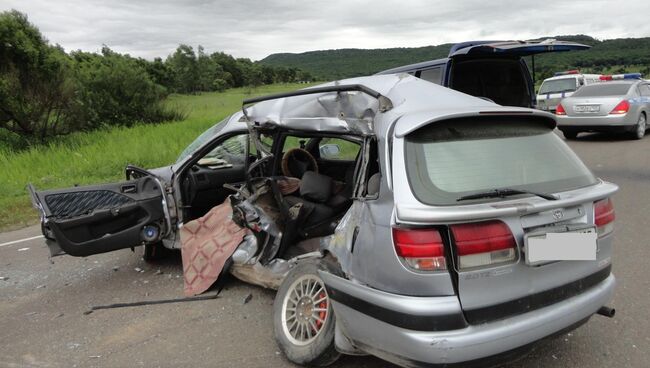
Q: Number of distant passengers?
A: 0